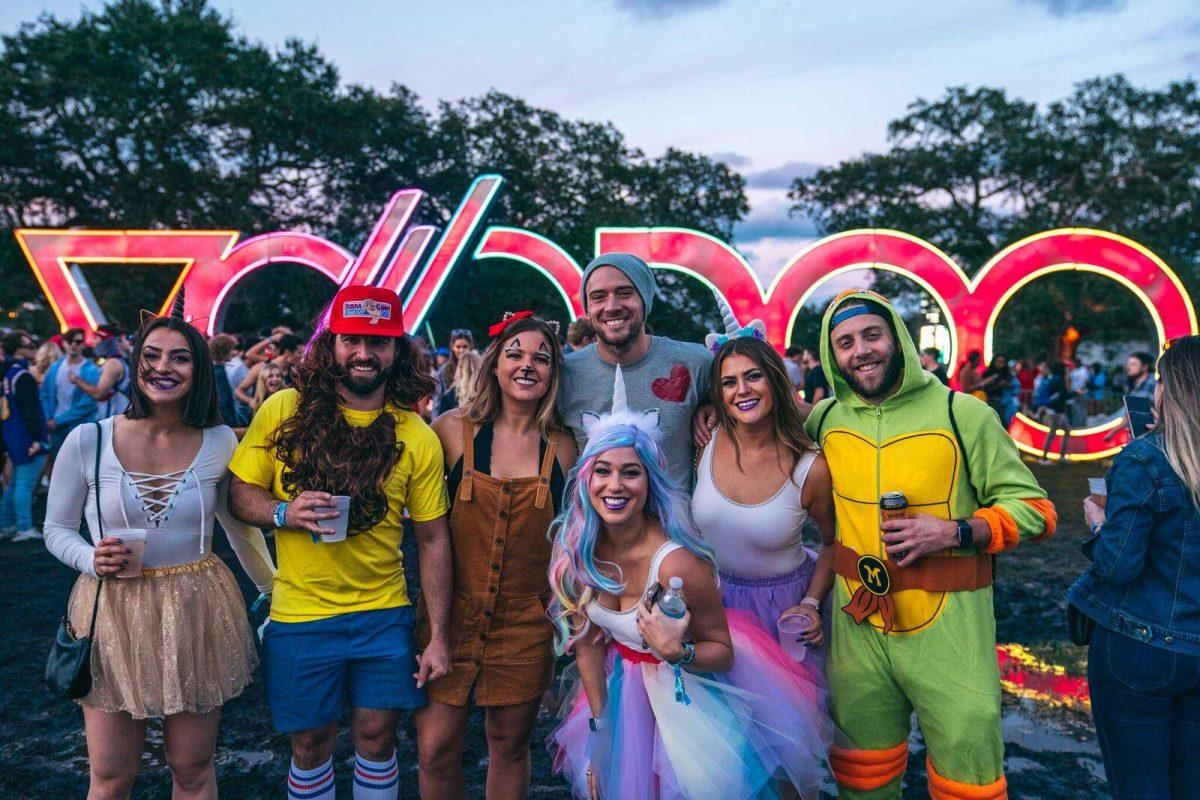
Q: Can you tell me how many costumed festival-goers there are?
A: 7